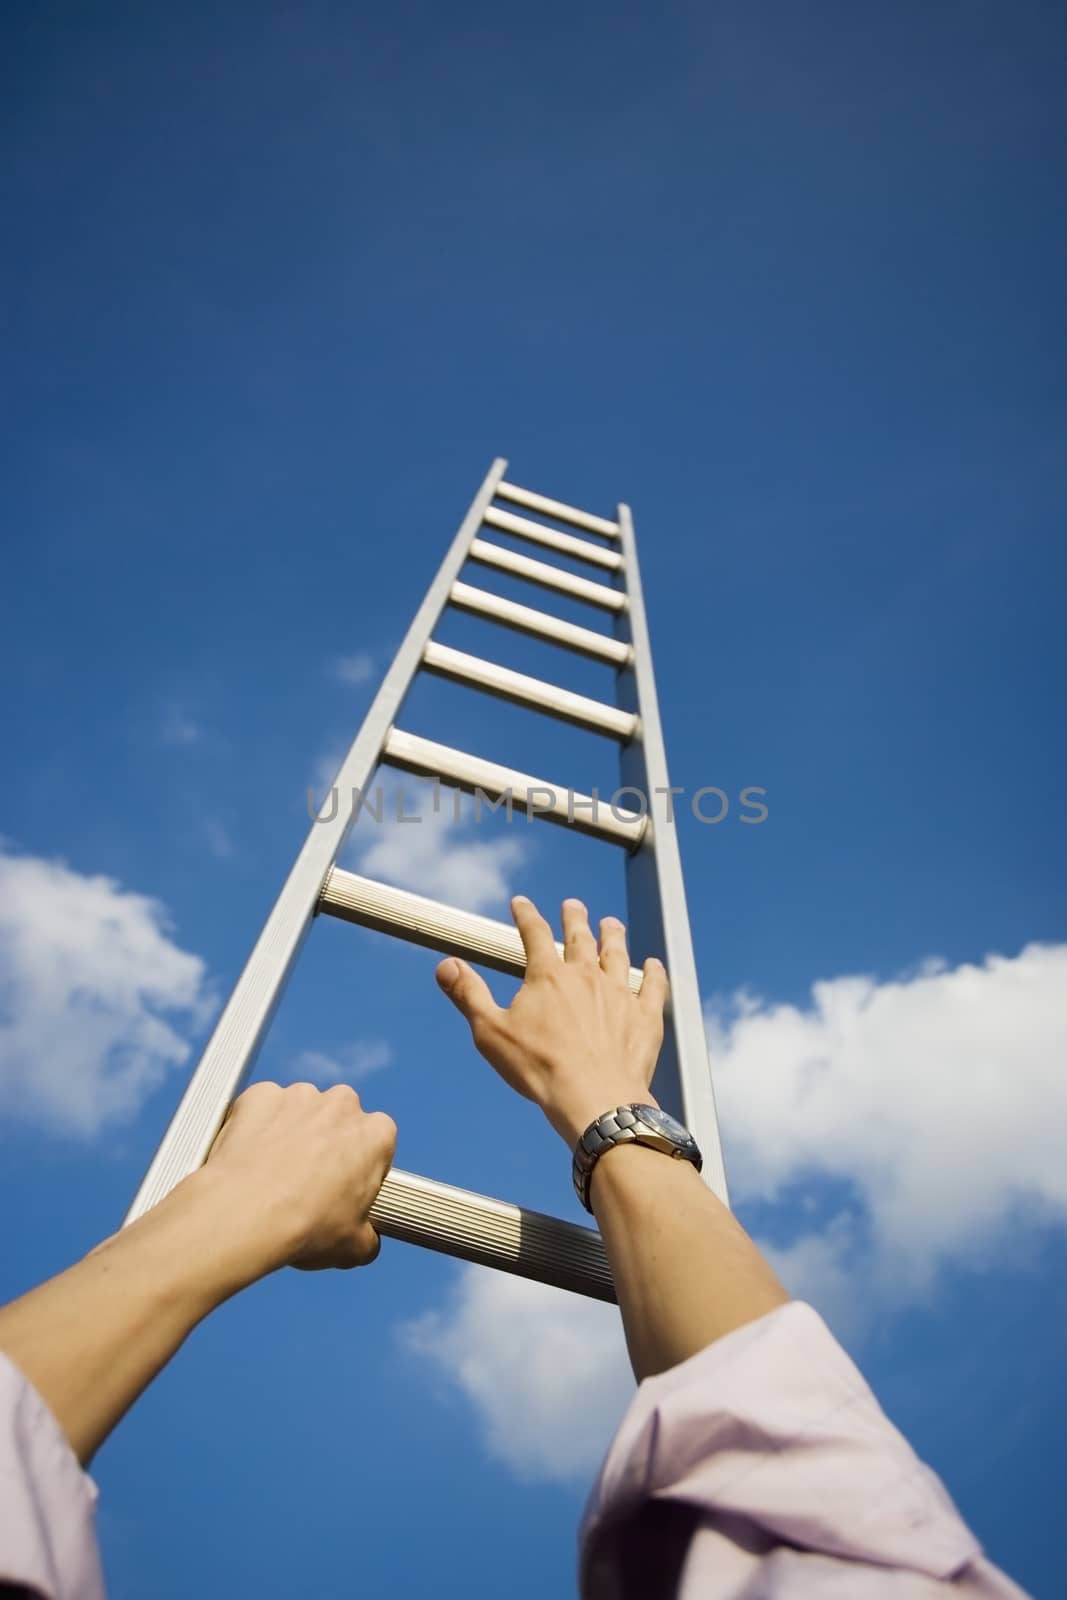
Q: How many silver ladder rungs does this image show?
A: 8